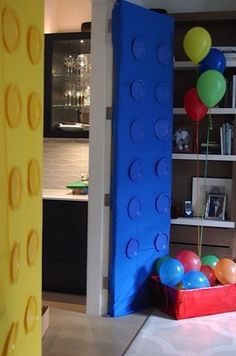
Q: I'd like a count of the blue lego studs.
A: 12